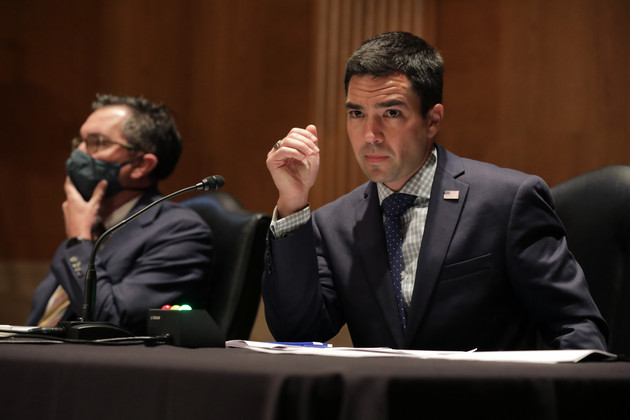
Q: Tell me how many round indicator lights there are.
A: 3